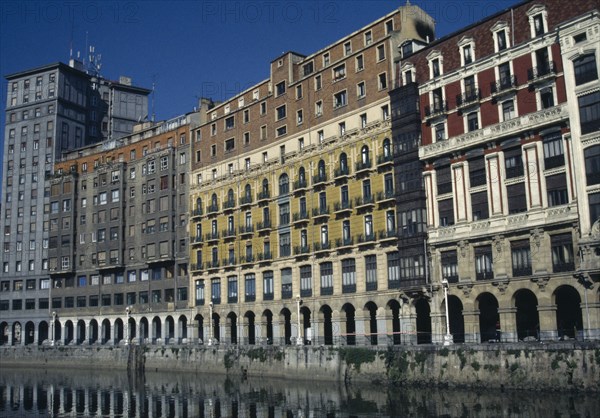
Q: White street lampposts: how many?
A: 5